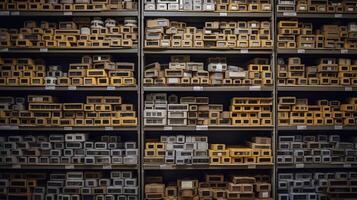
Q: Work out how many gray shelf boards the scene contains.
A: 15